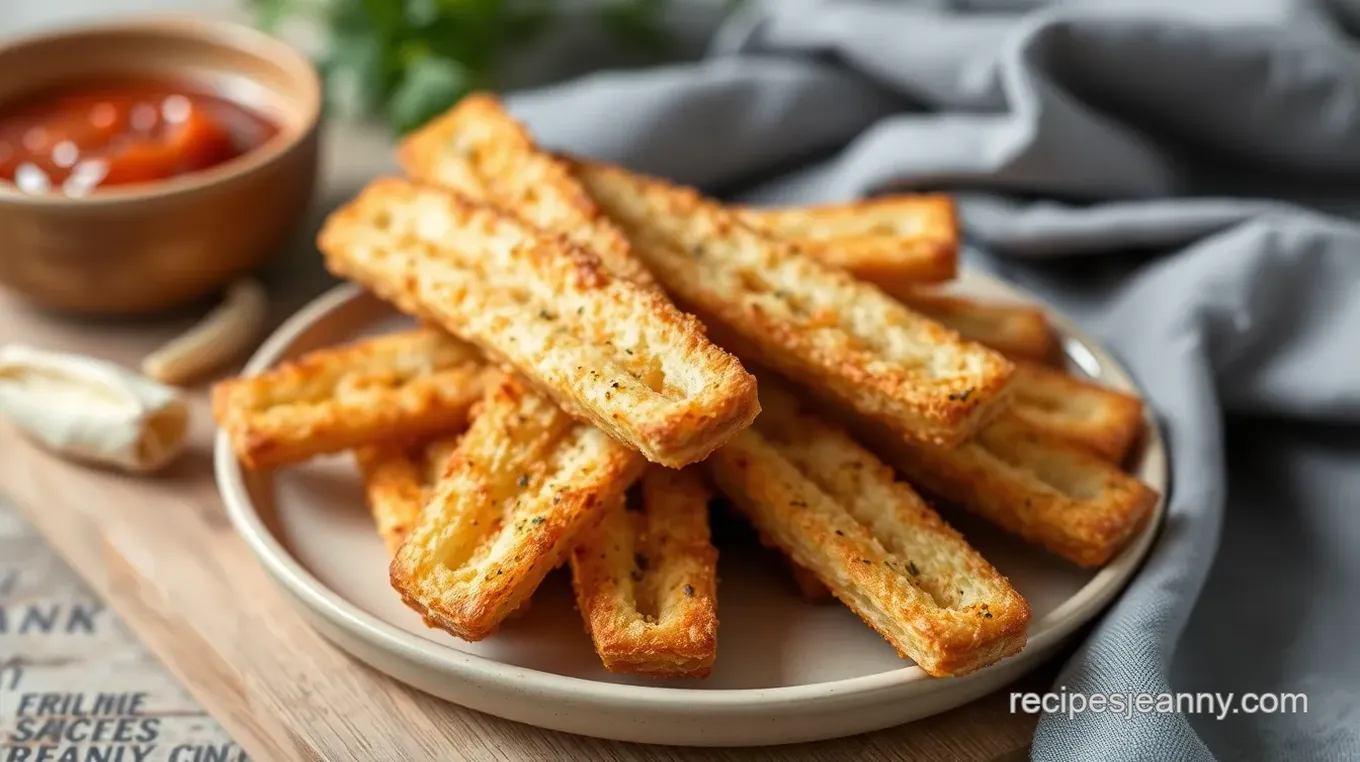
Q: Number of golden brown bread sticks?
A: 12